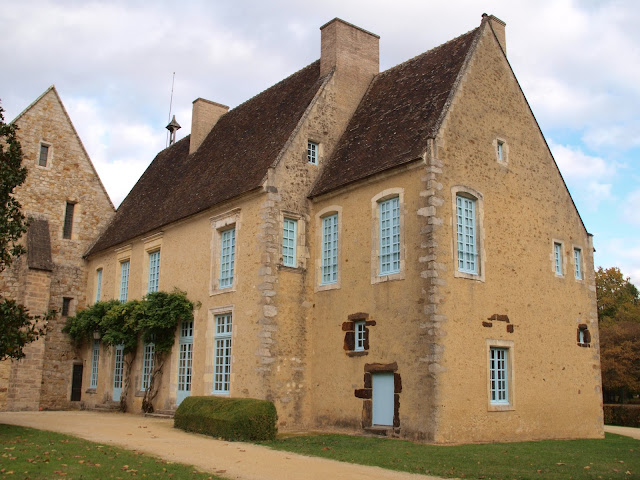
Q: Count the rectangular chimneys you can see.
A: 3